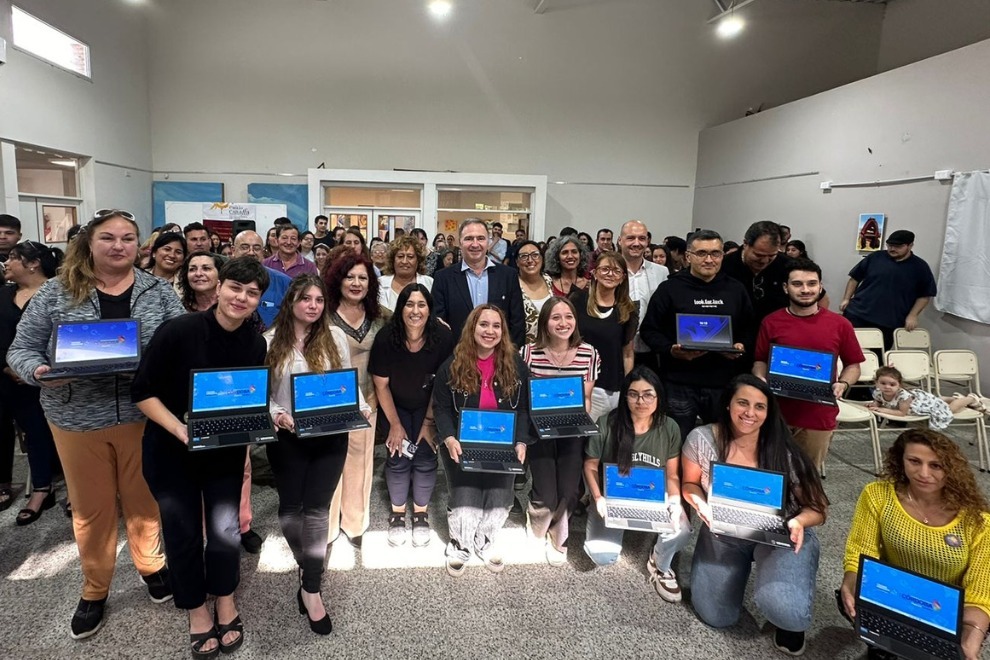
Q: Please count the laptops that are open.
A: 10